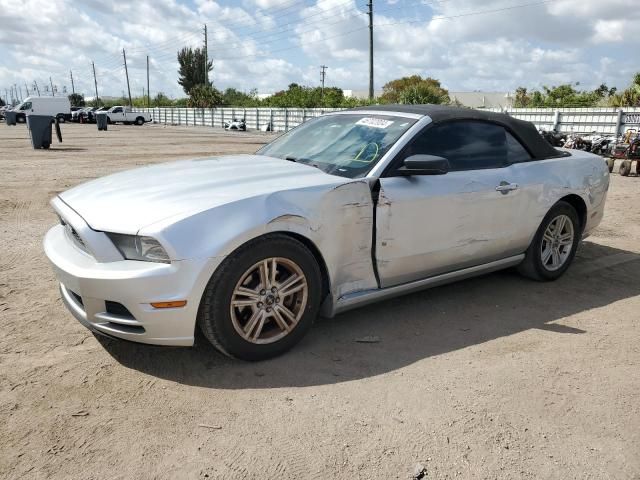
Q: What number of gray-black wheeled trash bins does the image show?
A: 3